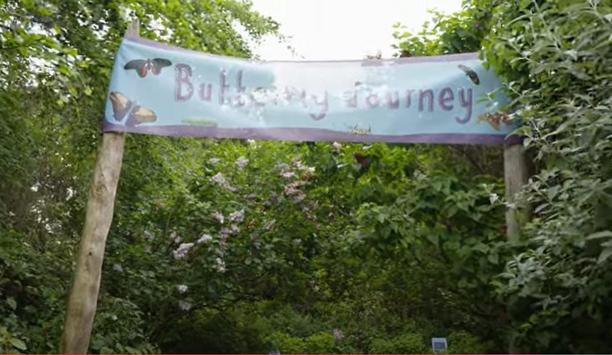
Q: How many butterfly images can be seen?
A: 4